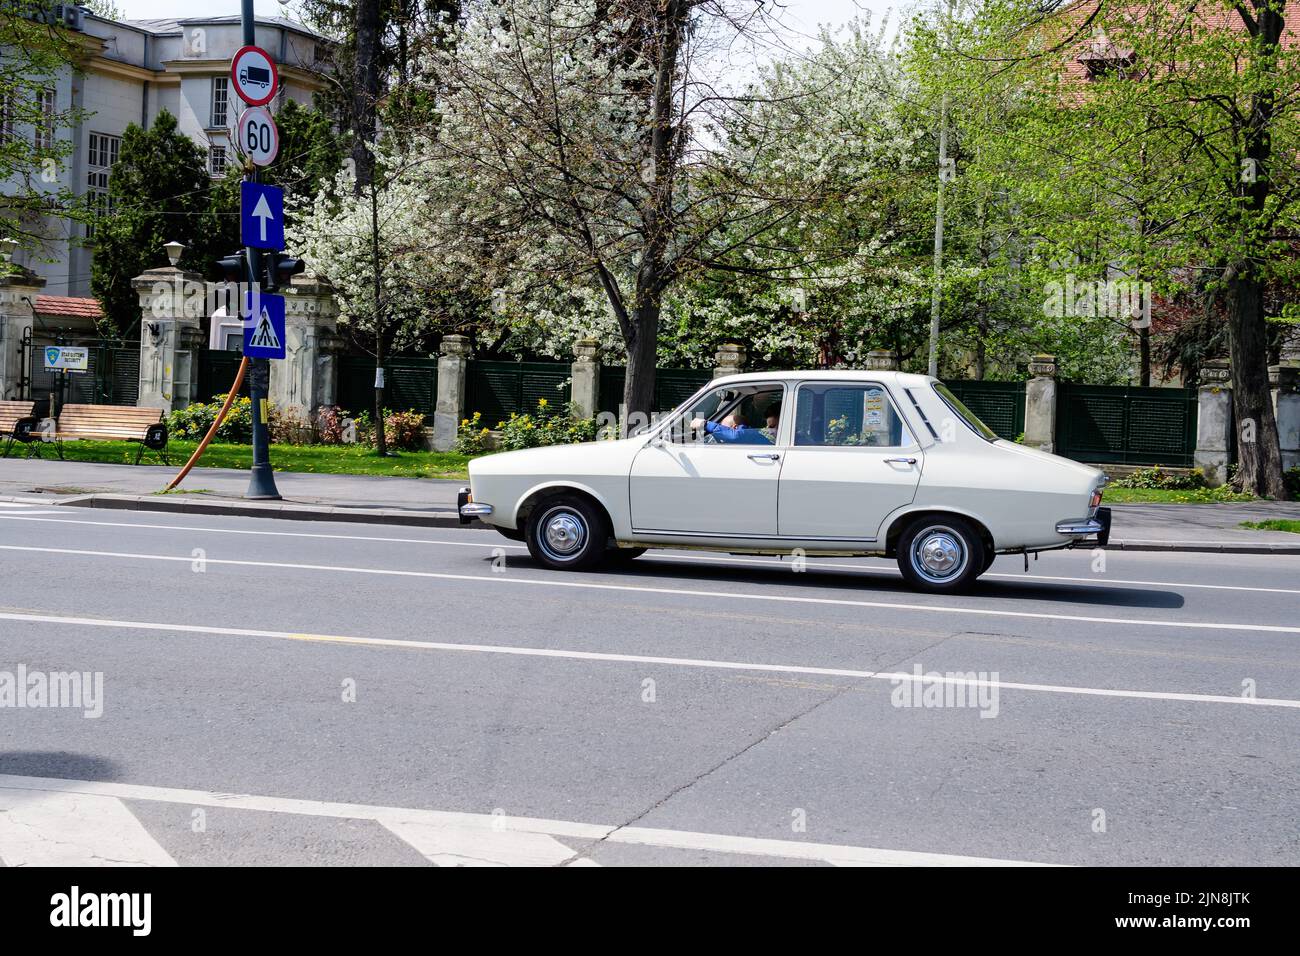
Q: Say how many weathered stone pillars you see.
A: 10